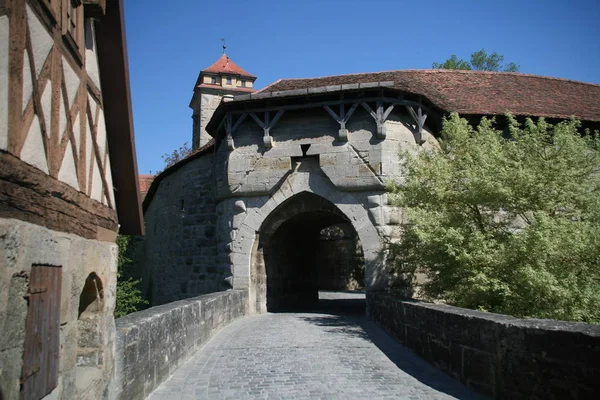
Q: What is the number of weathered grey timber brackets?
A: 5